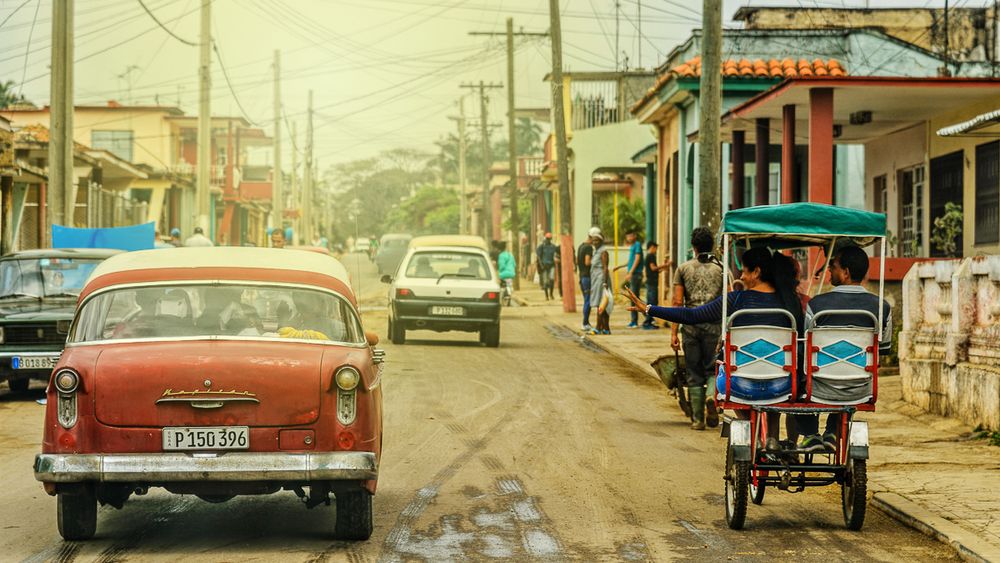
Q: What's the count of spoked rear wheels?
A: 2